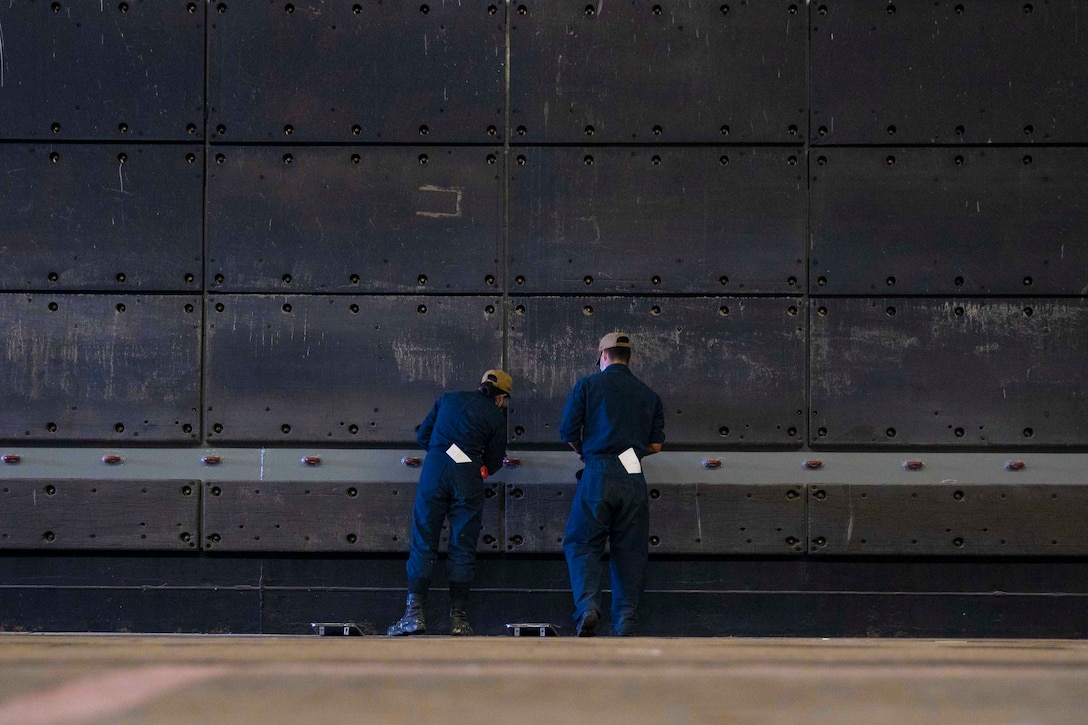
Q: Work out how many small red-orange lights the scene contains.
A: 10